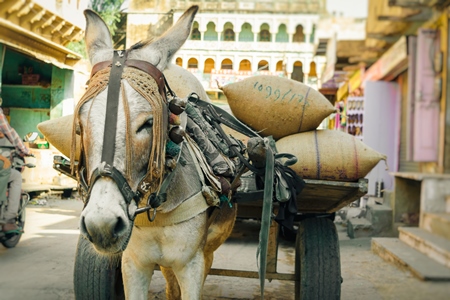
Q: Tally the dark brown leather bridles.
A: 1